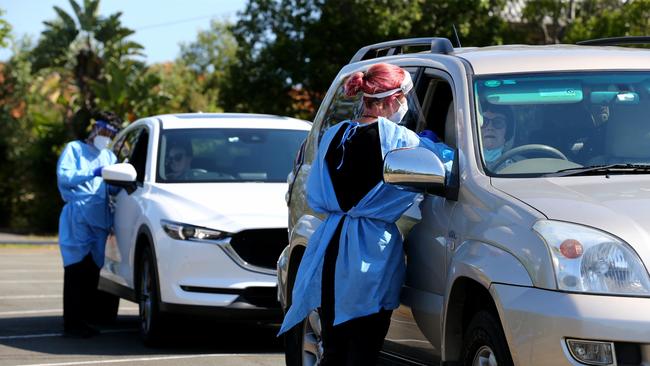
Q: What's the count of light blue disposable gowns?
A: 2